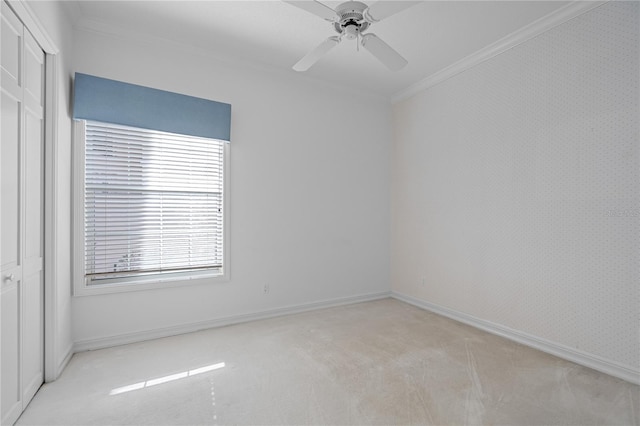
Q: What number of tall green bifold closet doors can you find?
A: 0